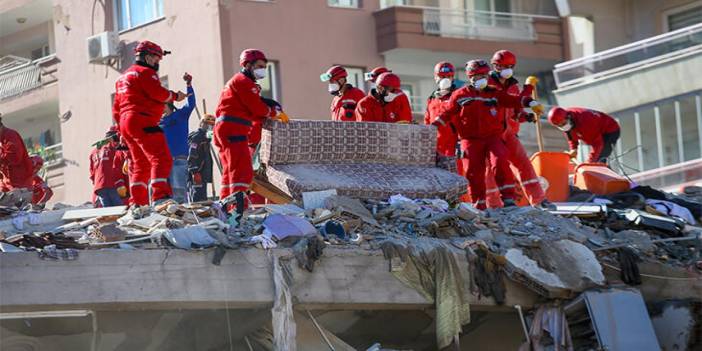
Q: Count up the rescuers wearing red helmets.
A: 9